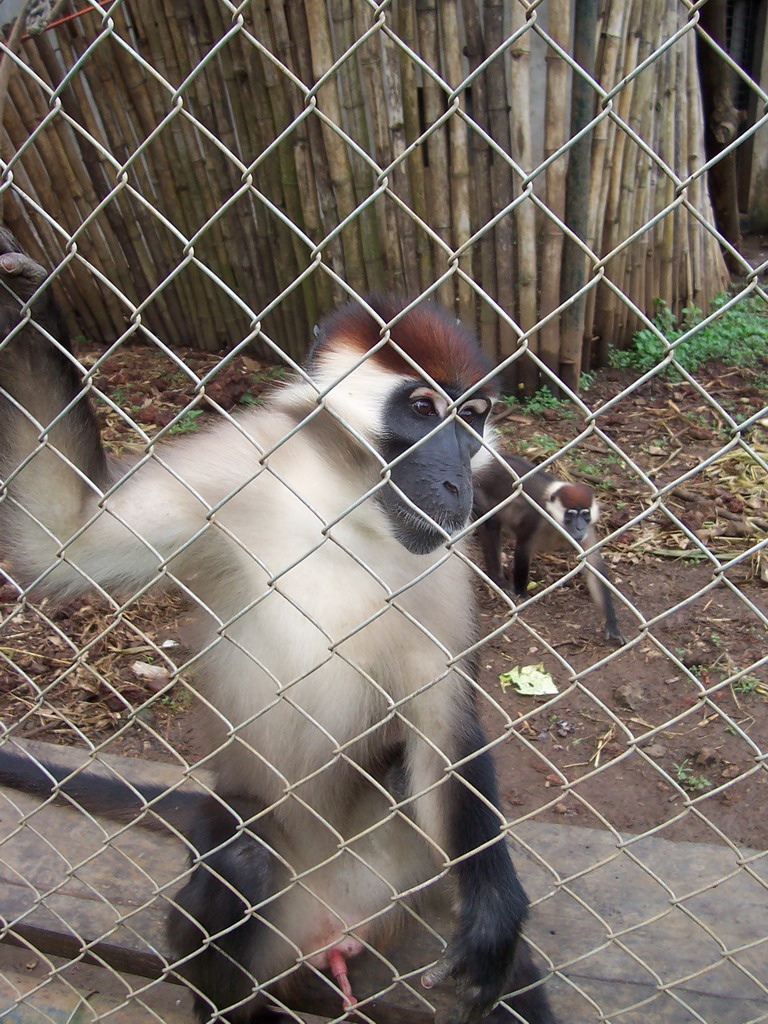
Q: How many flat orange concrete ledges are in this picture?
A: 0